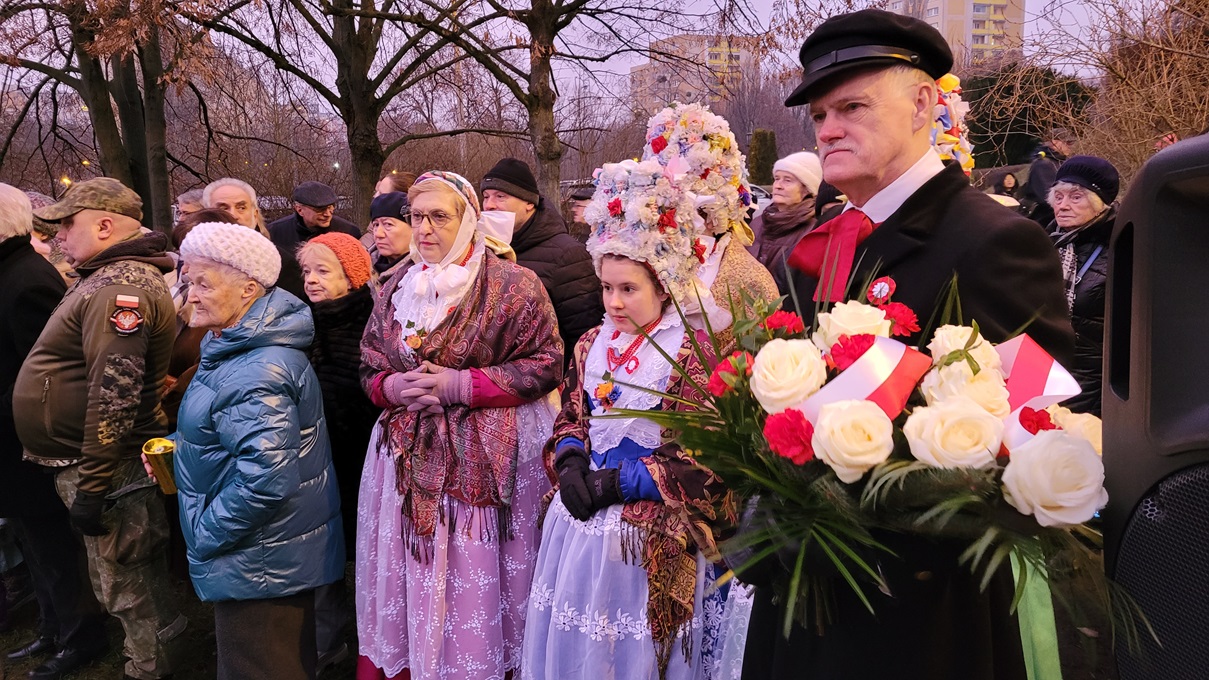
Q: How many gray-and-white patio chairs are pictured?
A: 0